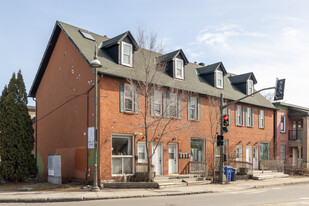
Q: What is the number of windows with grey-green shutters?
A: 8